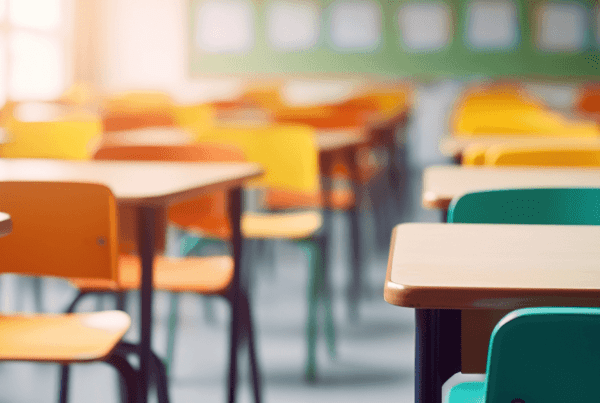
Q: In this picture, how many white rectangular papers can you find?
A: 6